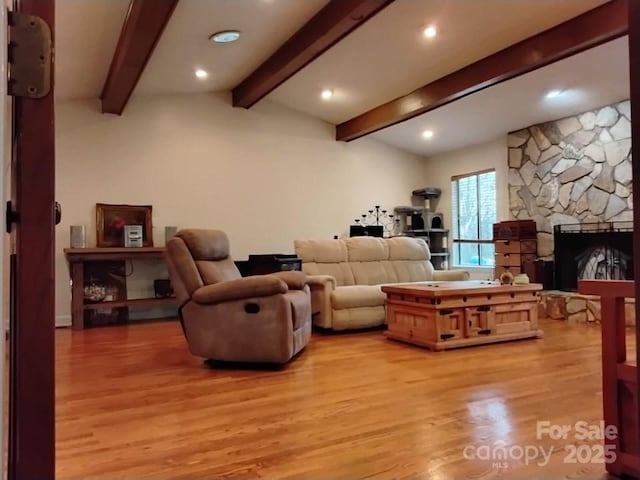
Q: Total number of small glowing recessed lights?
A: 5